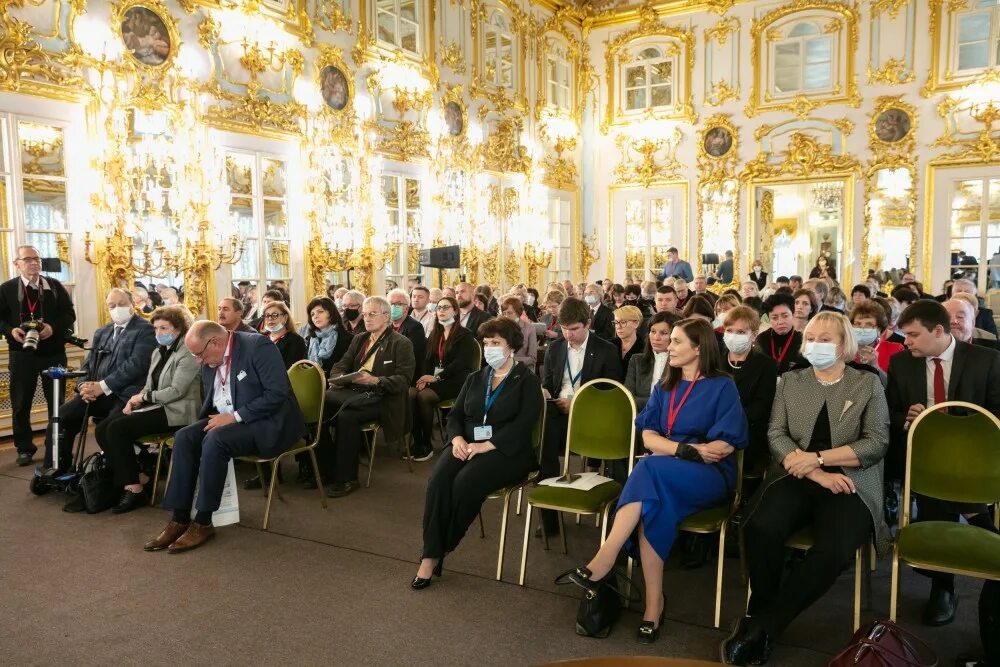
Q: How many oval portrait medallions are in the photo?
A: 5